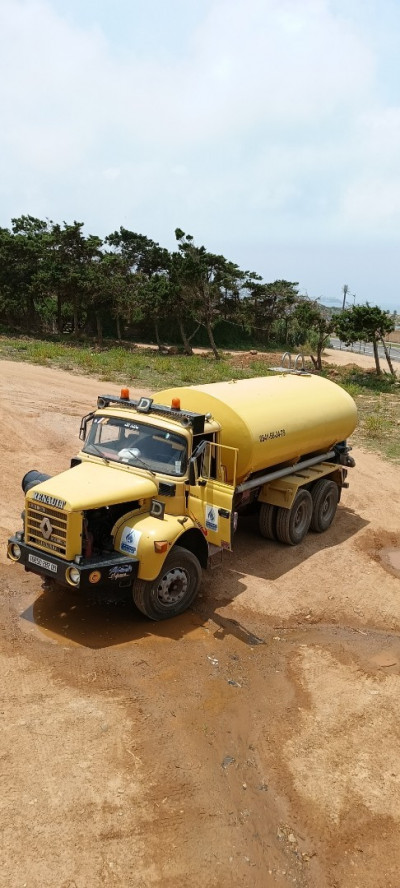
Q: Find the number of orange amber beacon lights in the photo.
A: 2